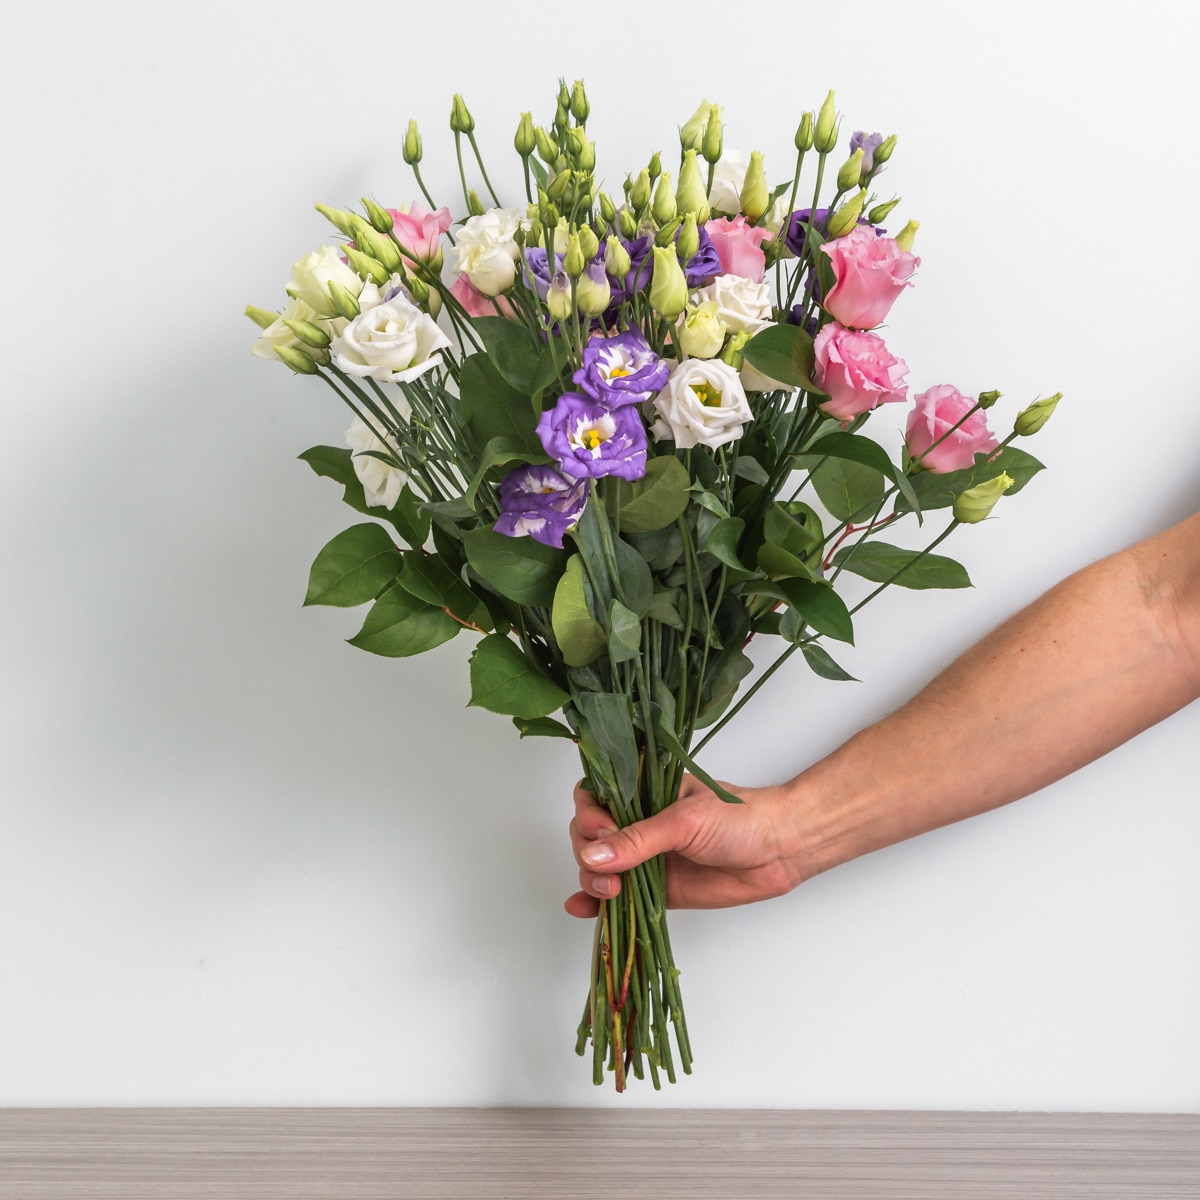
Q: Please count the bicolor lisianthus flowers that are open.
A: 3